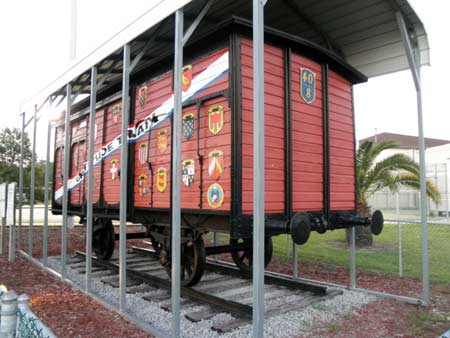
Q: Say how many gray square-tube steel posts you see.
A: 11